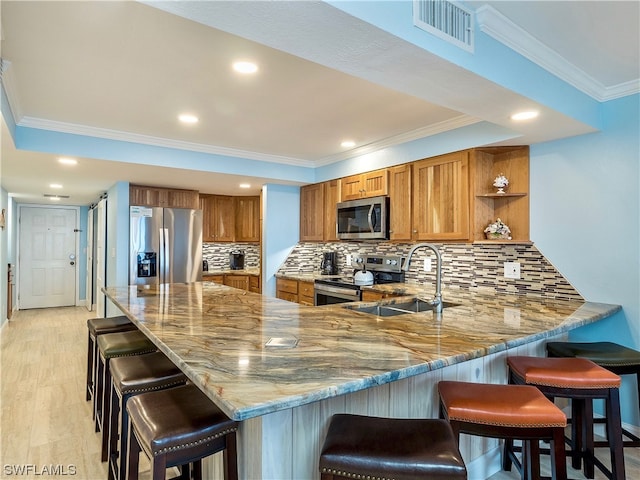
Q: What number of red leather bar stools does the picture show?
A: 2